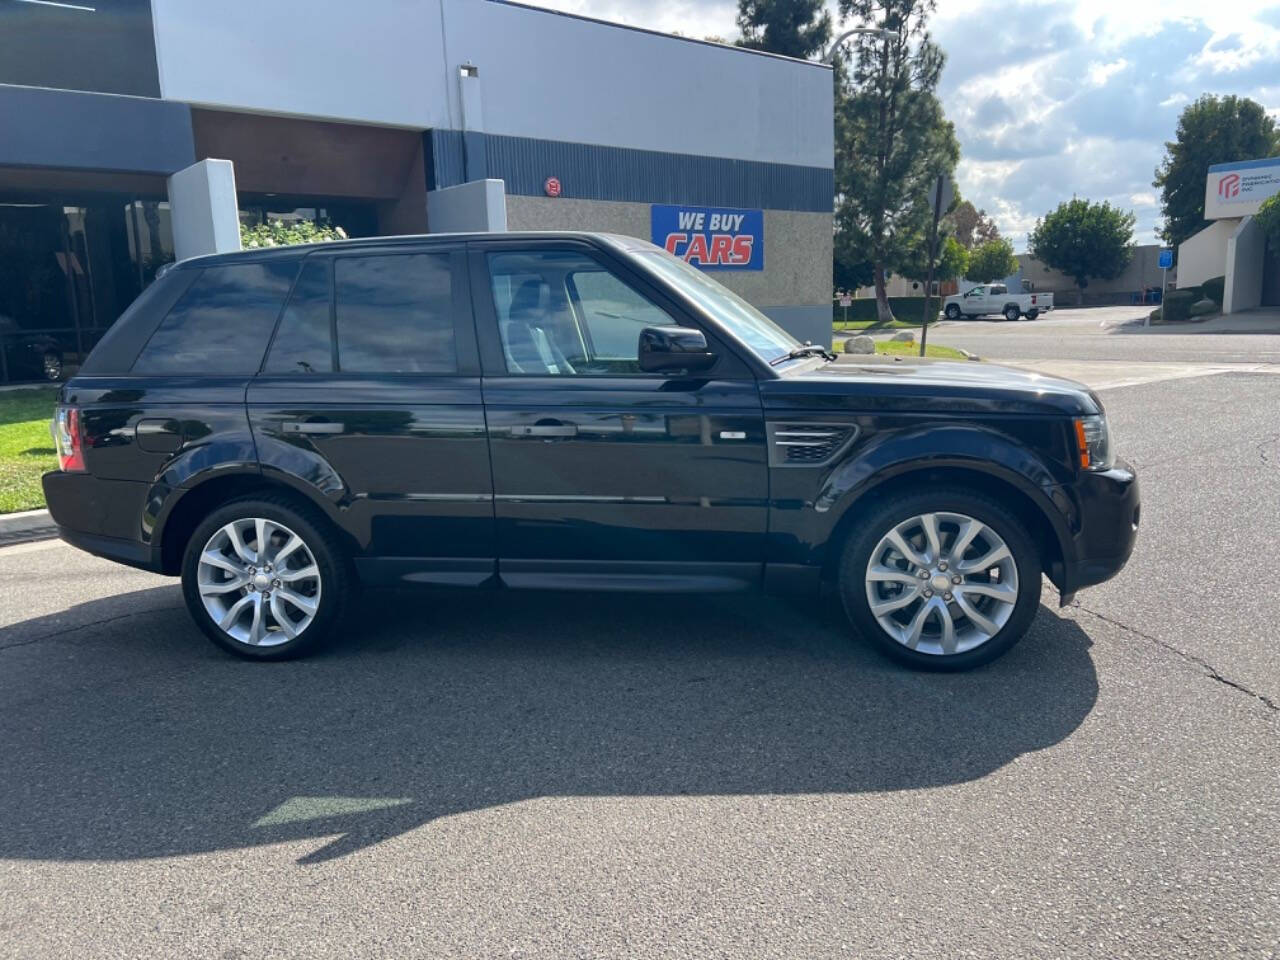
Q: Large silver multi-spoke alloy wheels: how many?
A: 2